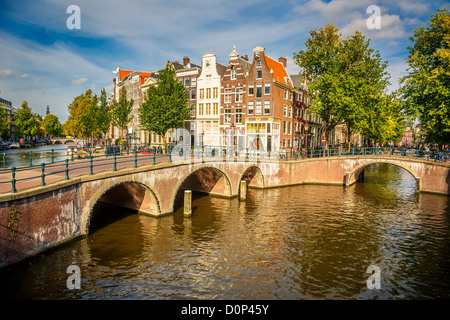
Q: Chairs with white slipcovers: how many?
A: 0